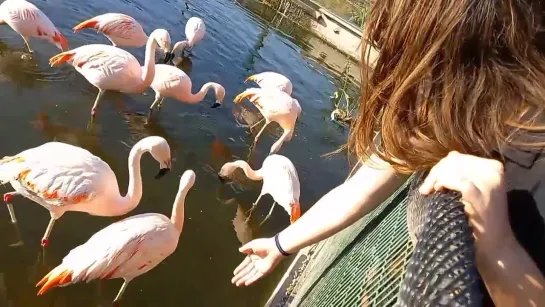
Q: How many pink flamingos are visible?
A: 10